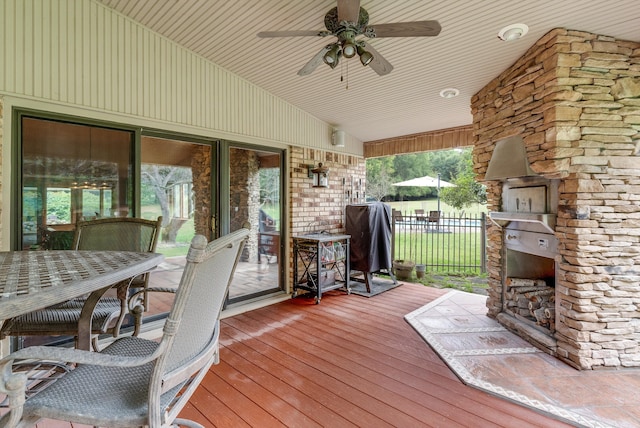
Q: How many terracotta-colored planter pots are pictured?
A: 2